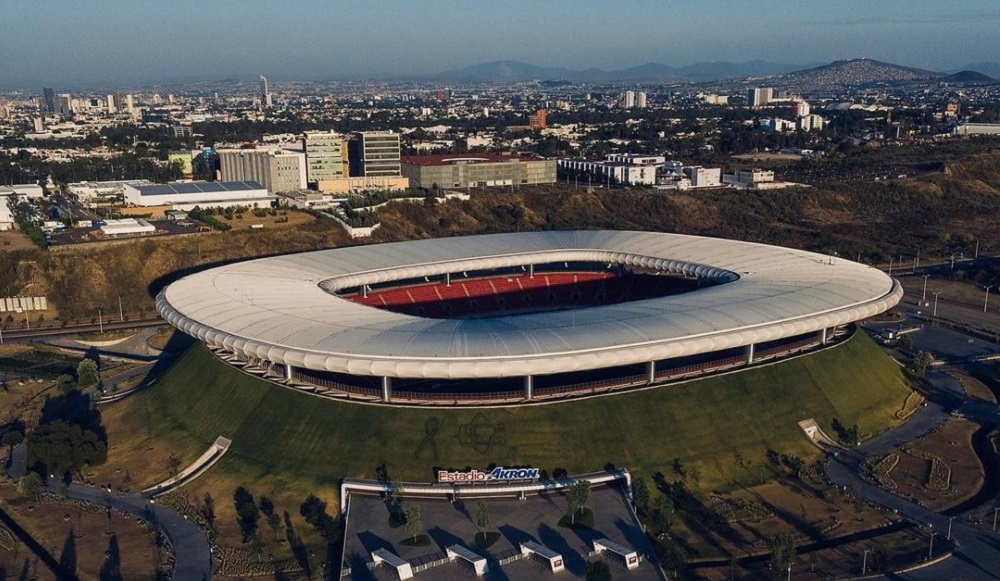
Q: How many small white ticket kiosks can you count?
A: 4